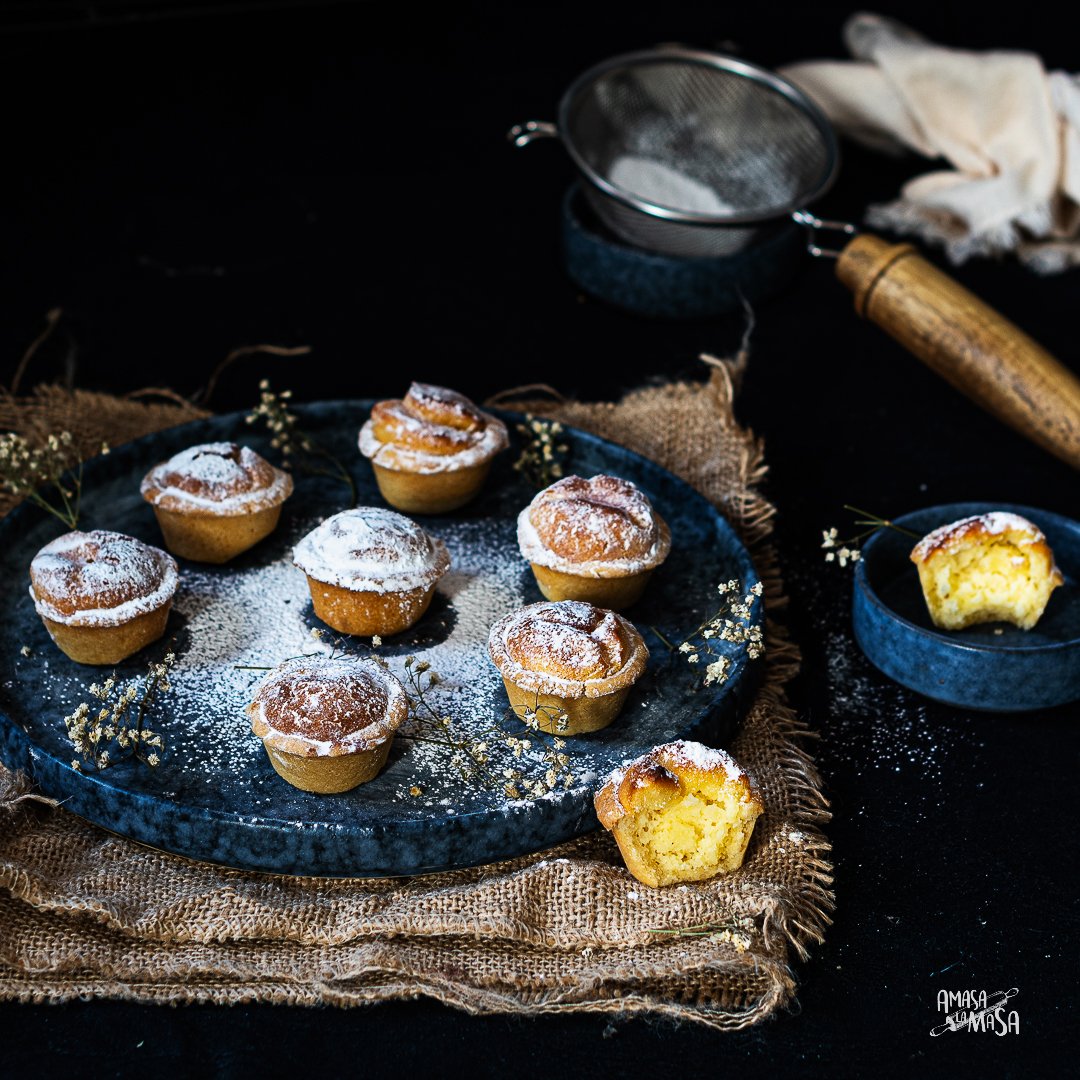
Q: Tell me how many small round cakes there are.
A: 9